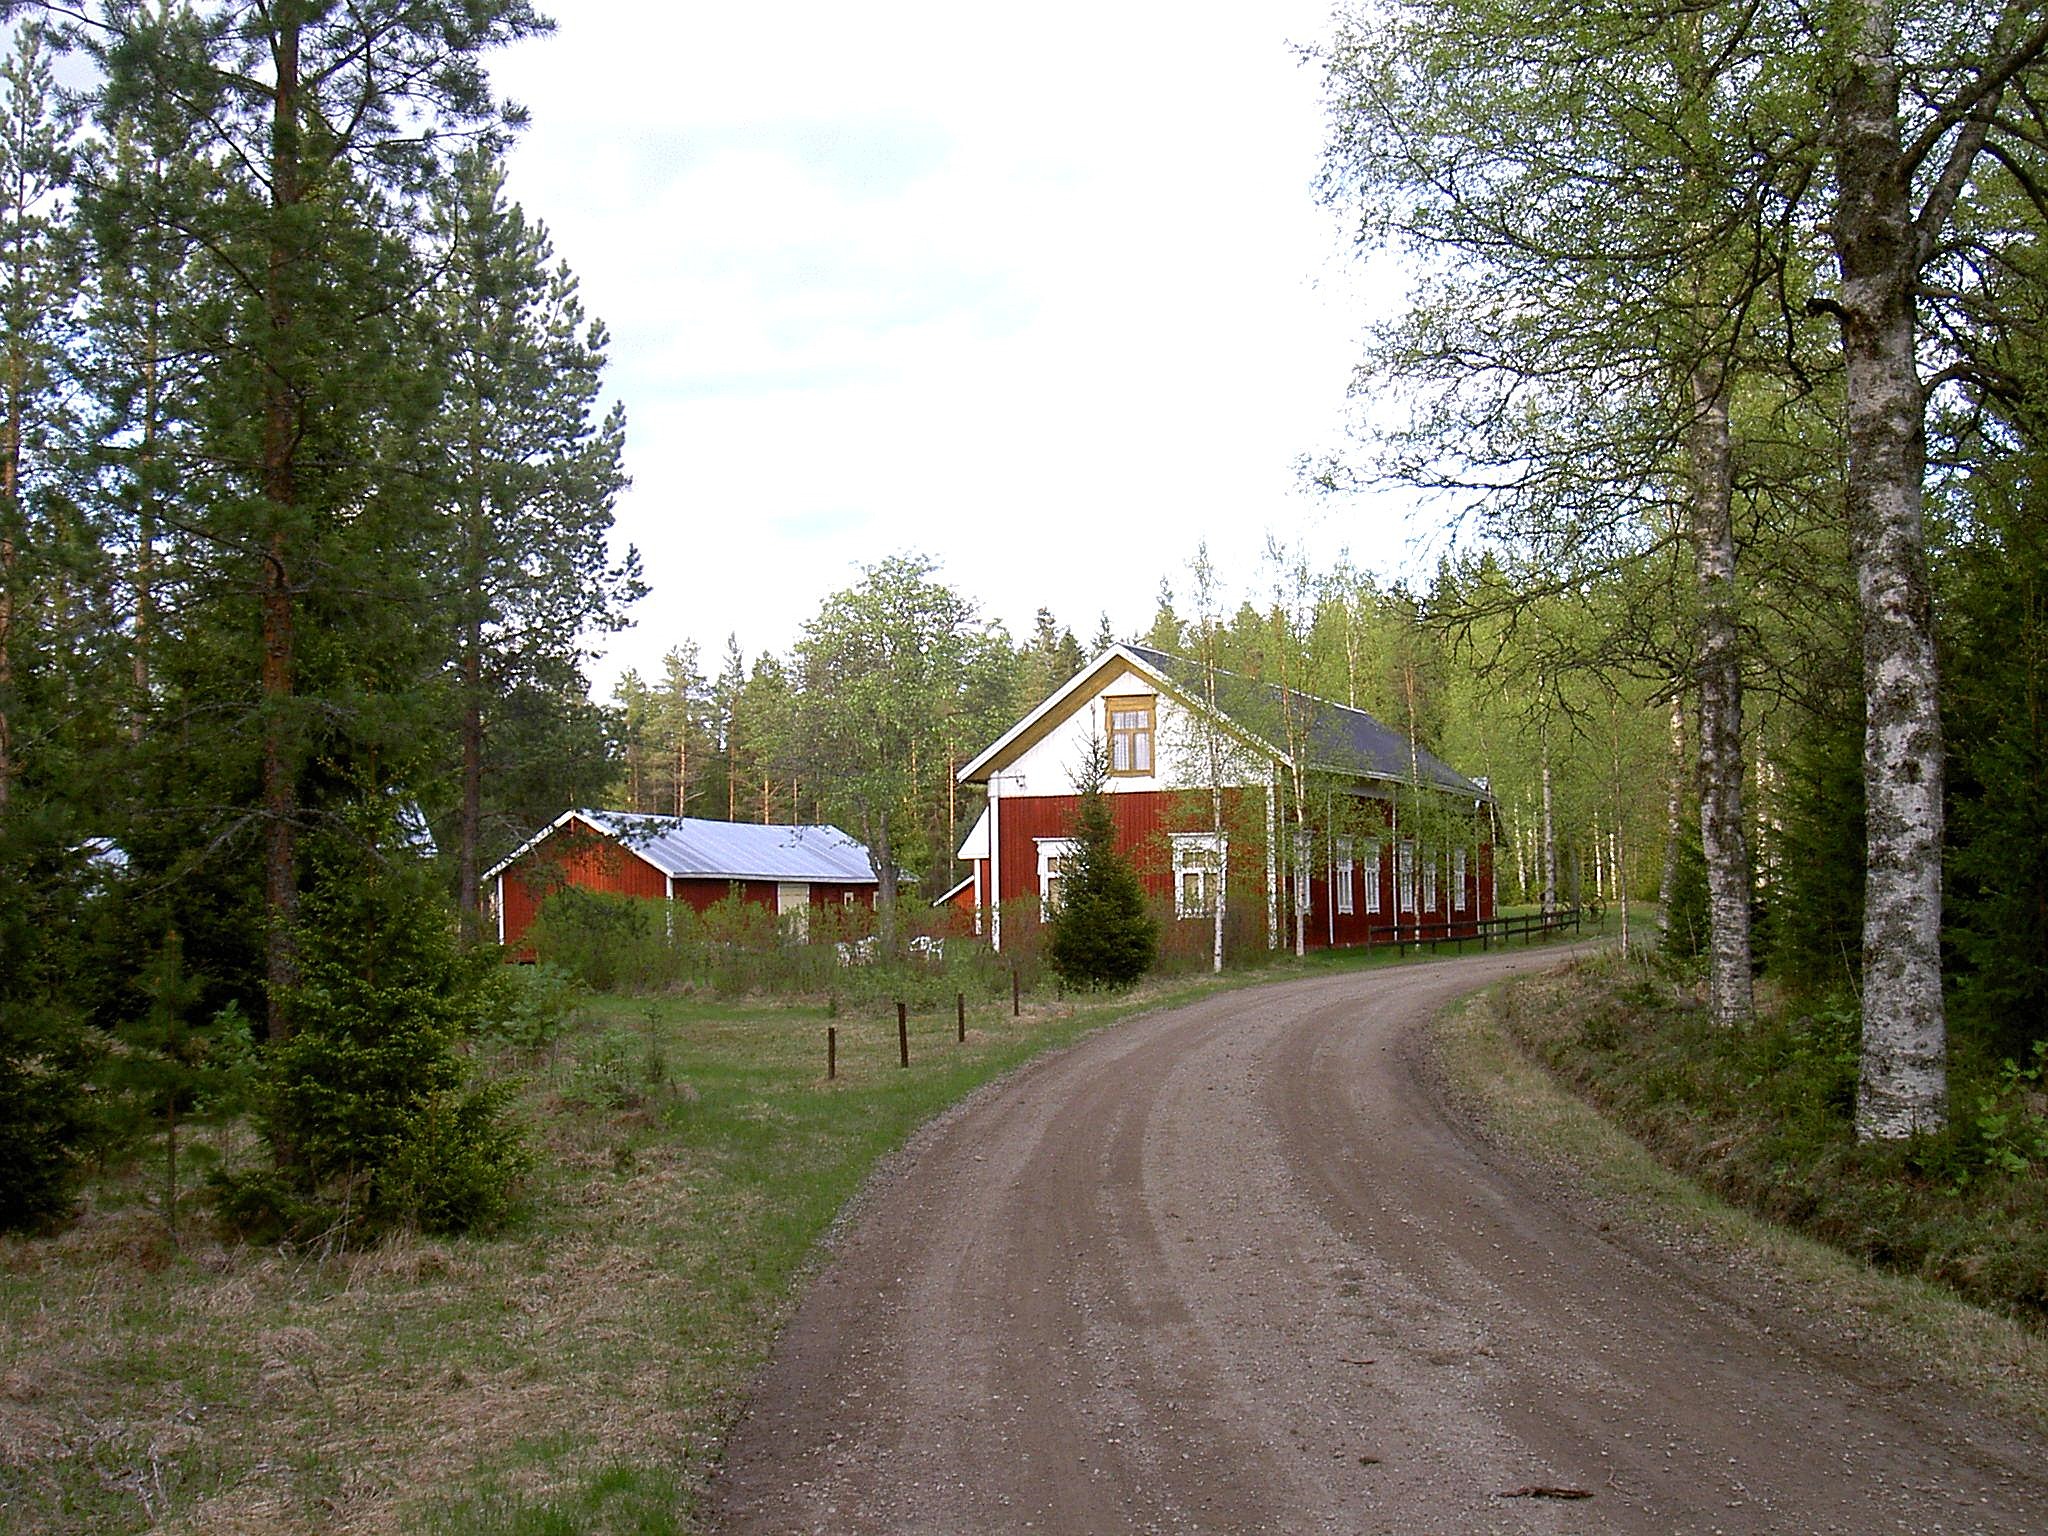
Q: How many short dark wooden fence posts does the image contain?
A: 4